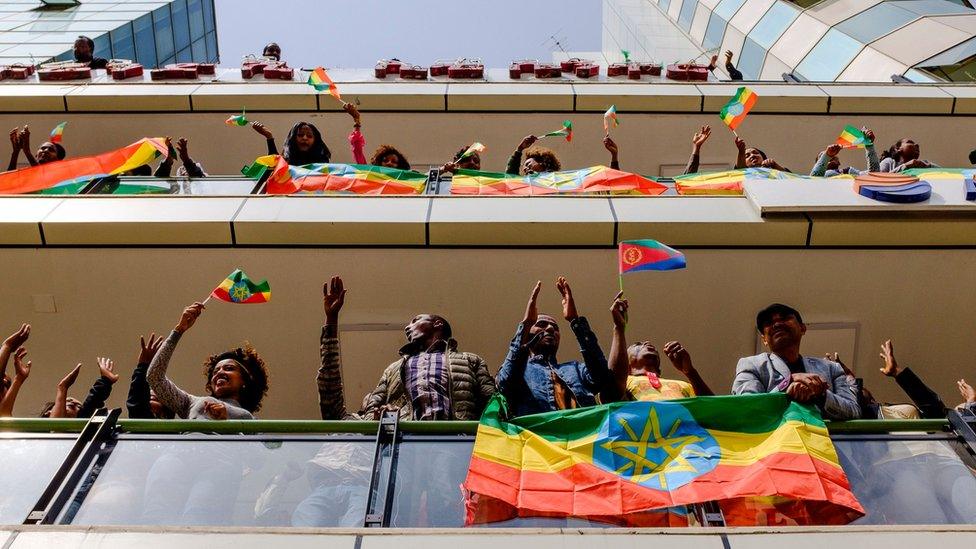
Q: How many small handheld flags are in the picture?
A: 10